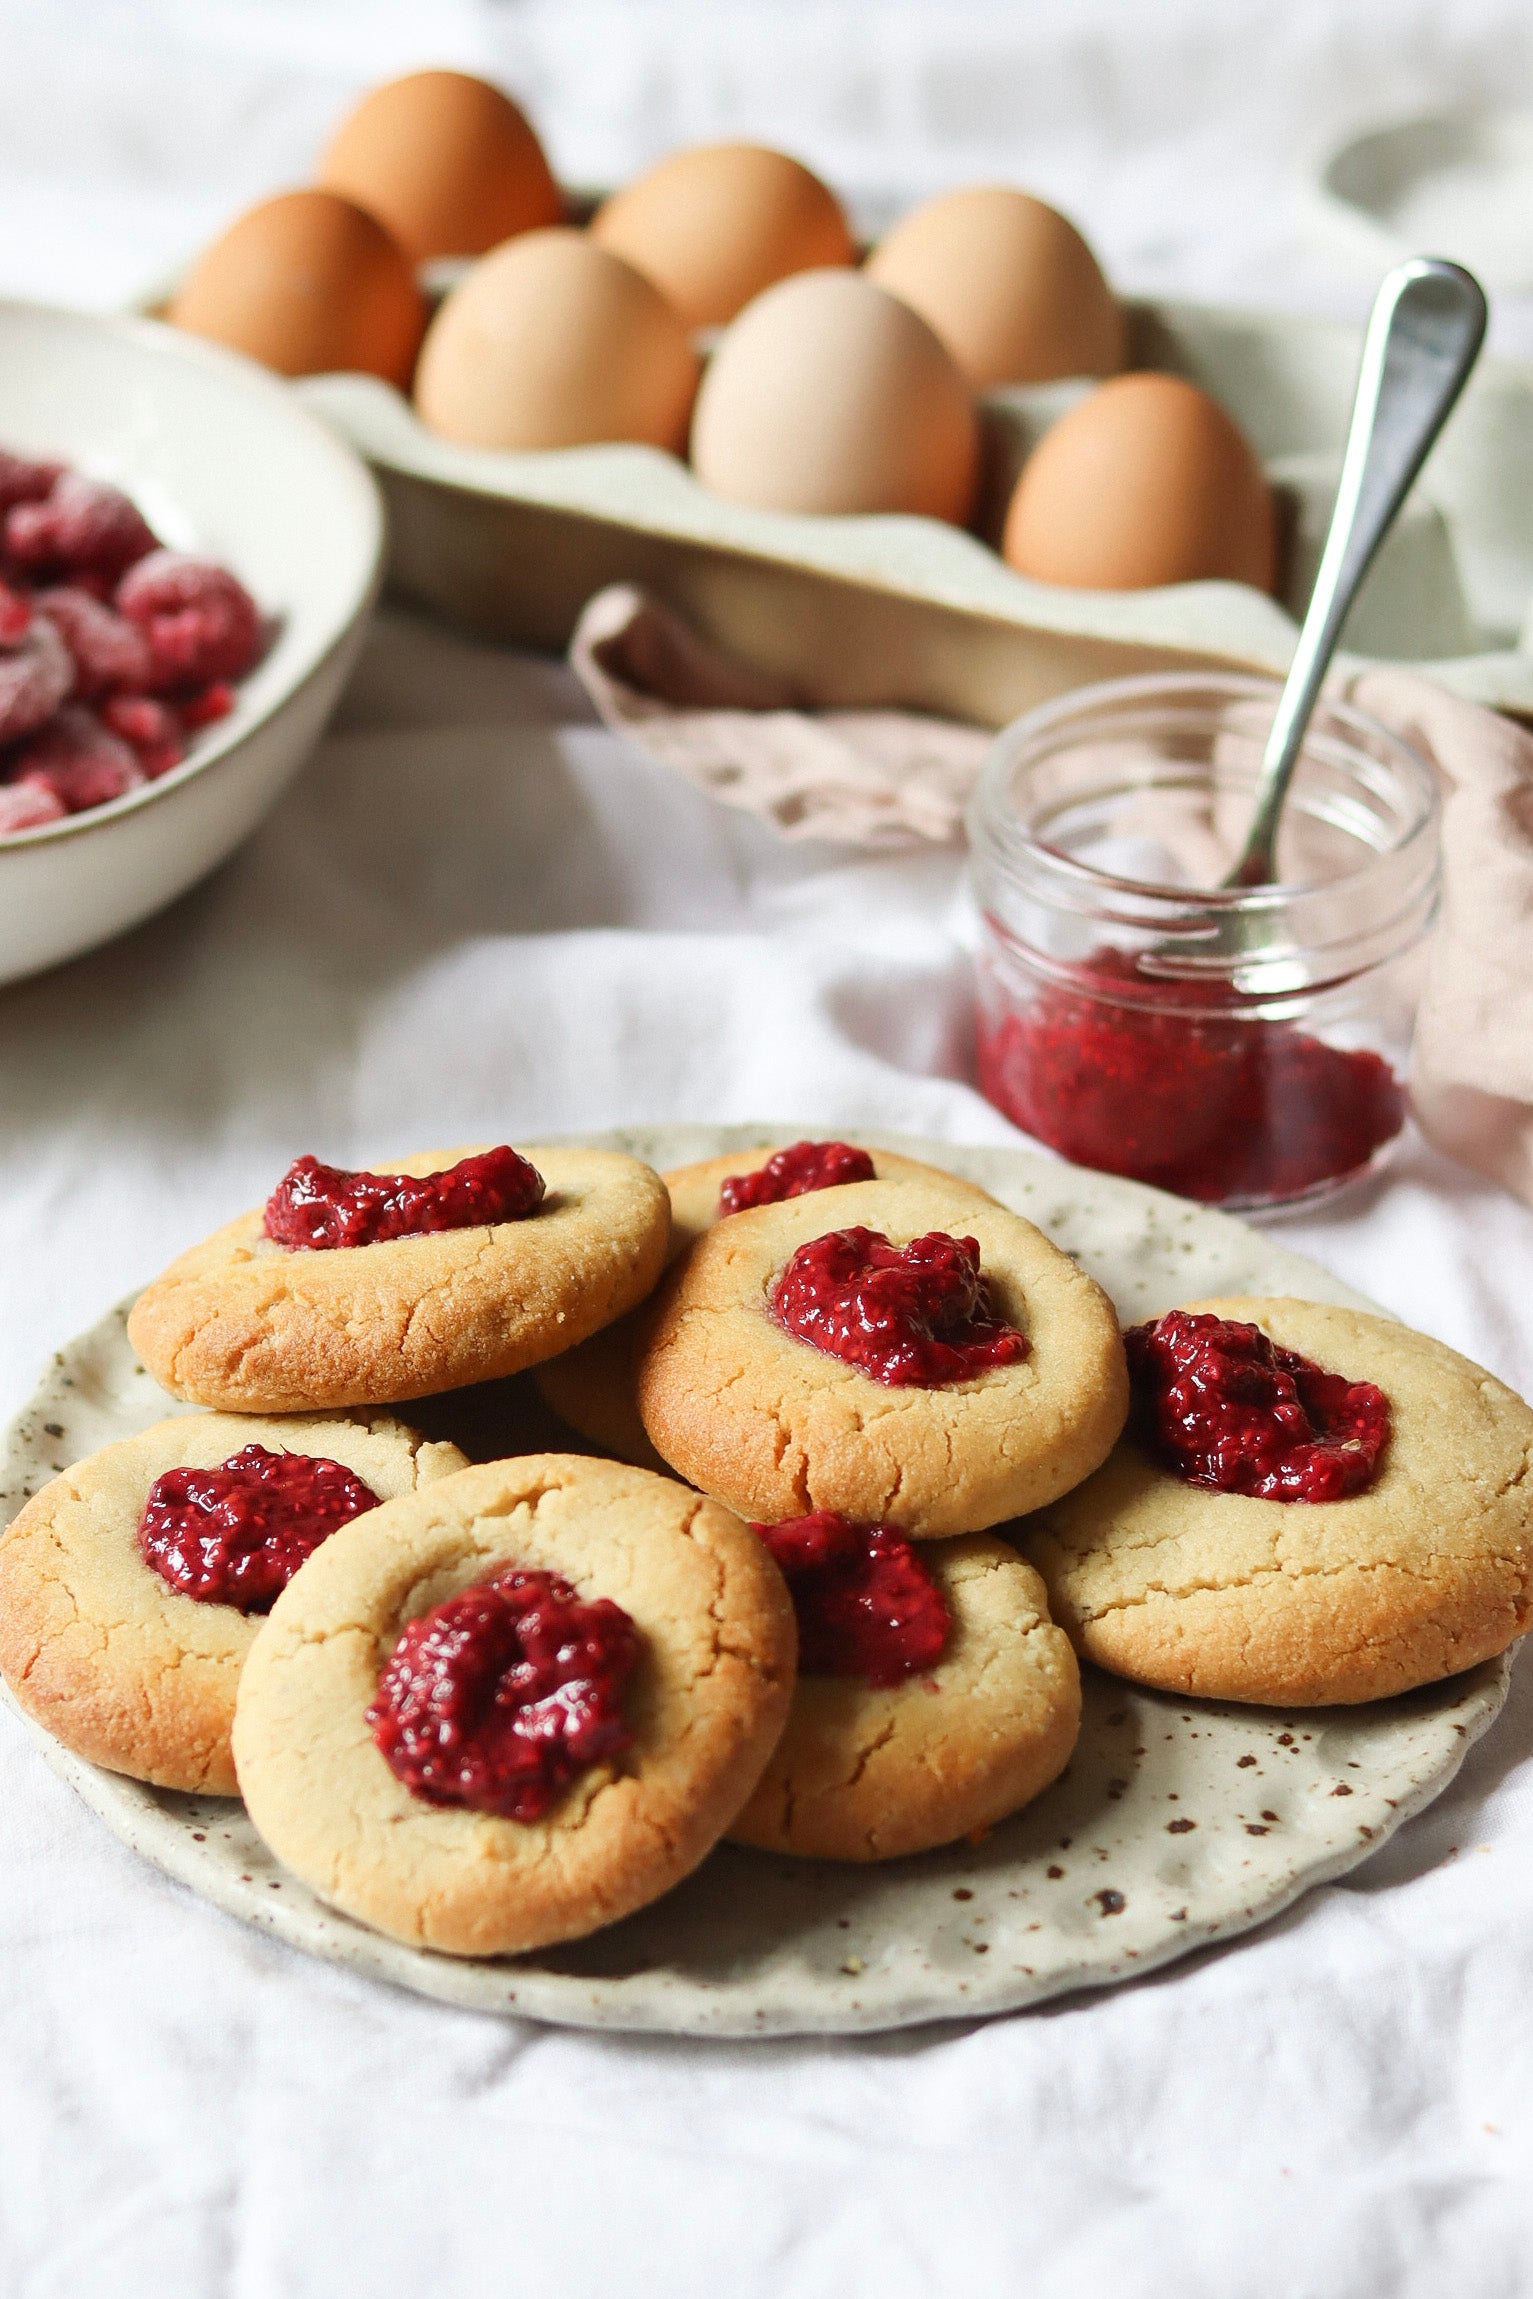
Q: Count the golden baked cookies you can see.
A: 7